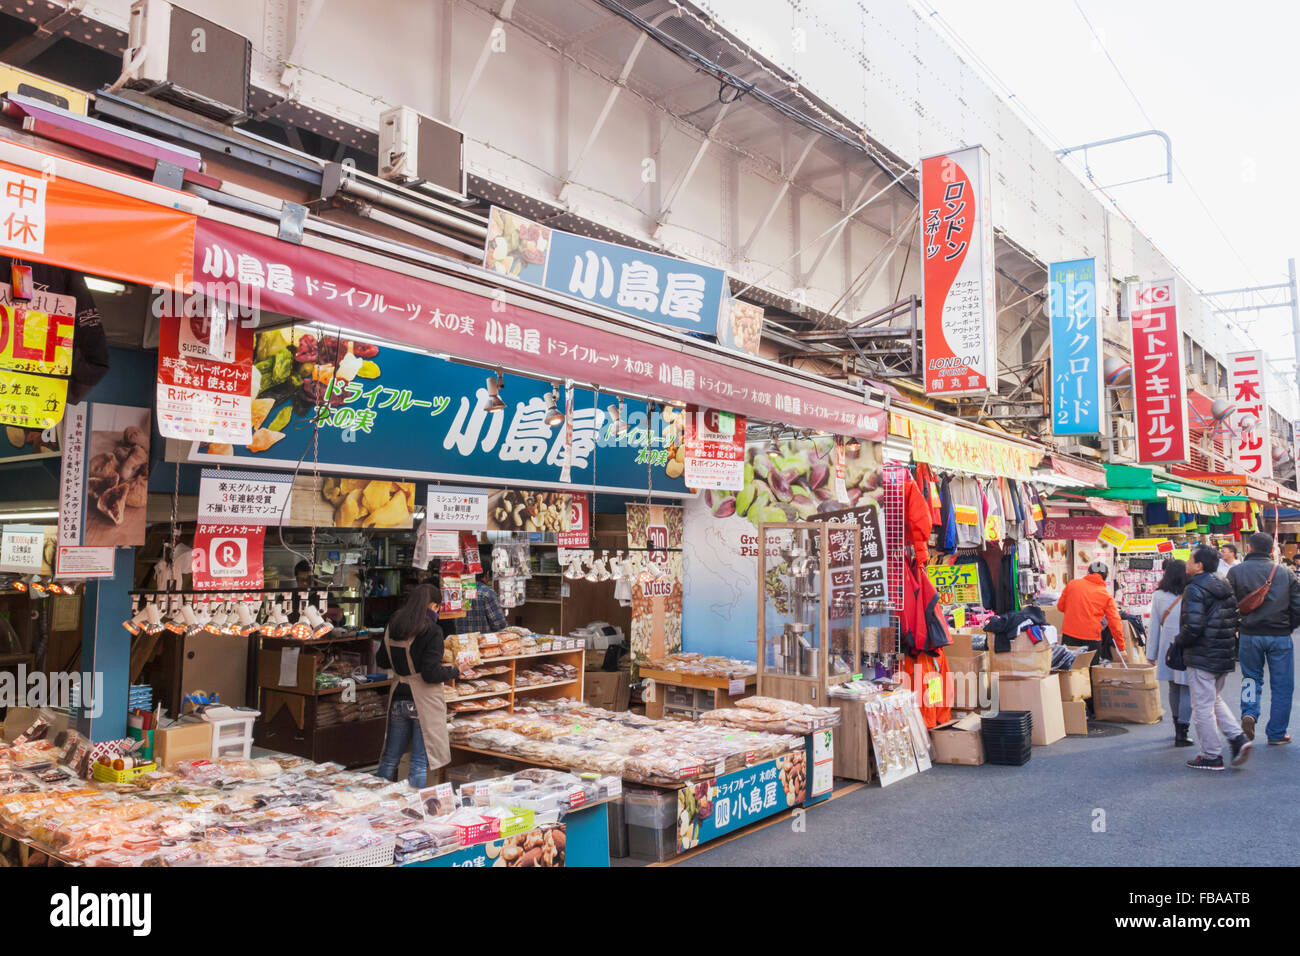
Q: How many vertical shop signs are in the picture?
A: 4